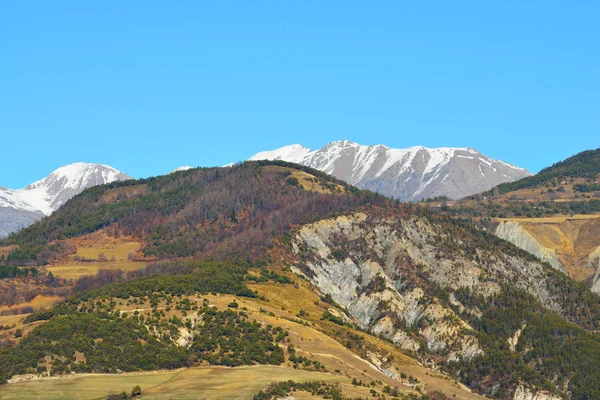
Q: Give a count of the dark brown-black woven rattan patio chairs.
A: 0